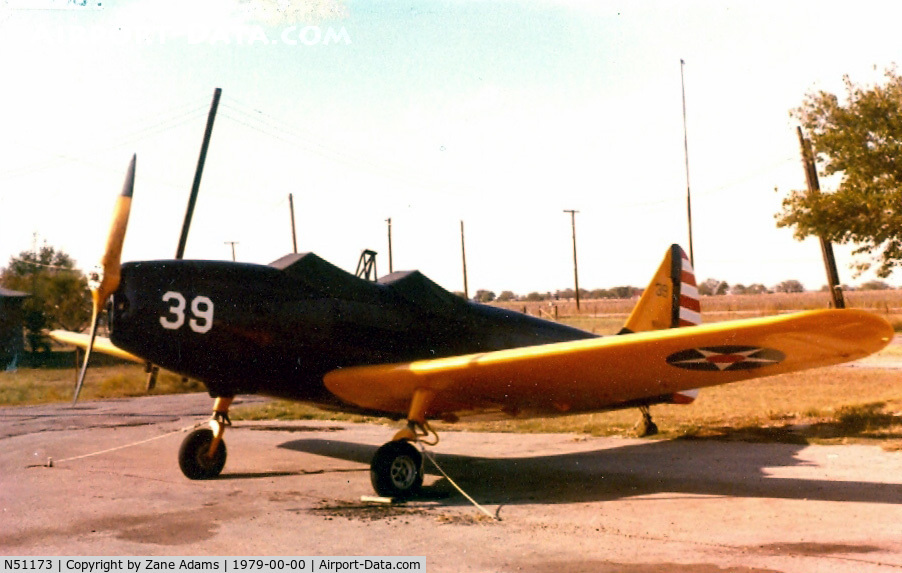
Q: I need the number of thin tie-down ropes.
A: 2